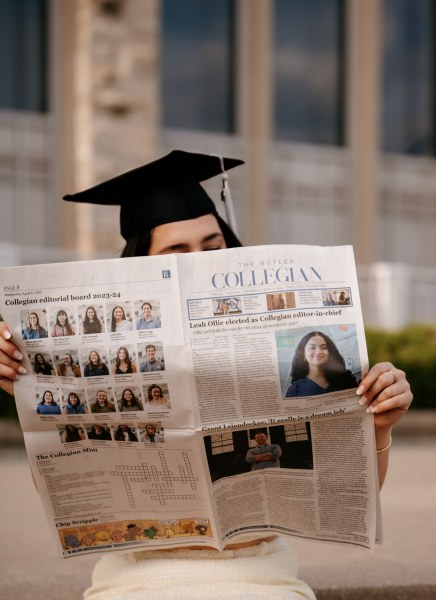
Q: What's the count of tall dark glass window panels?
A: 4